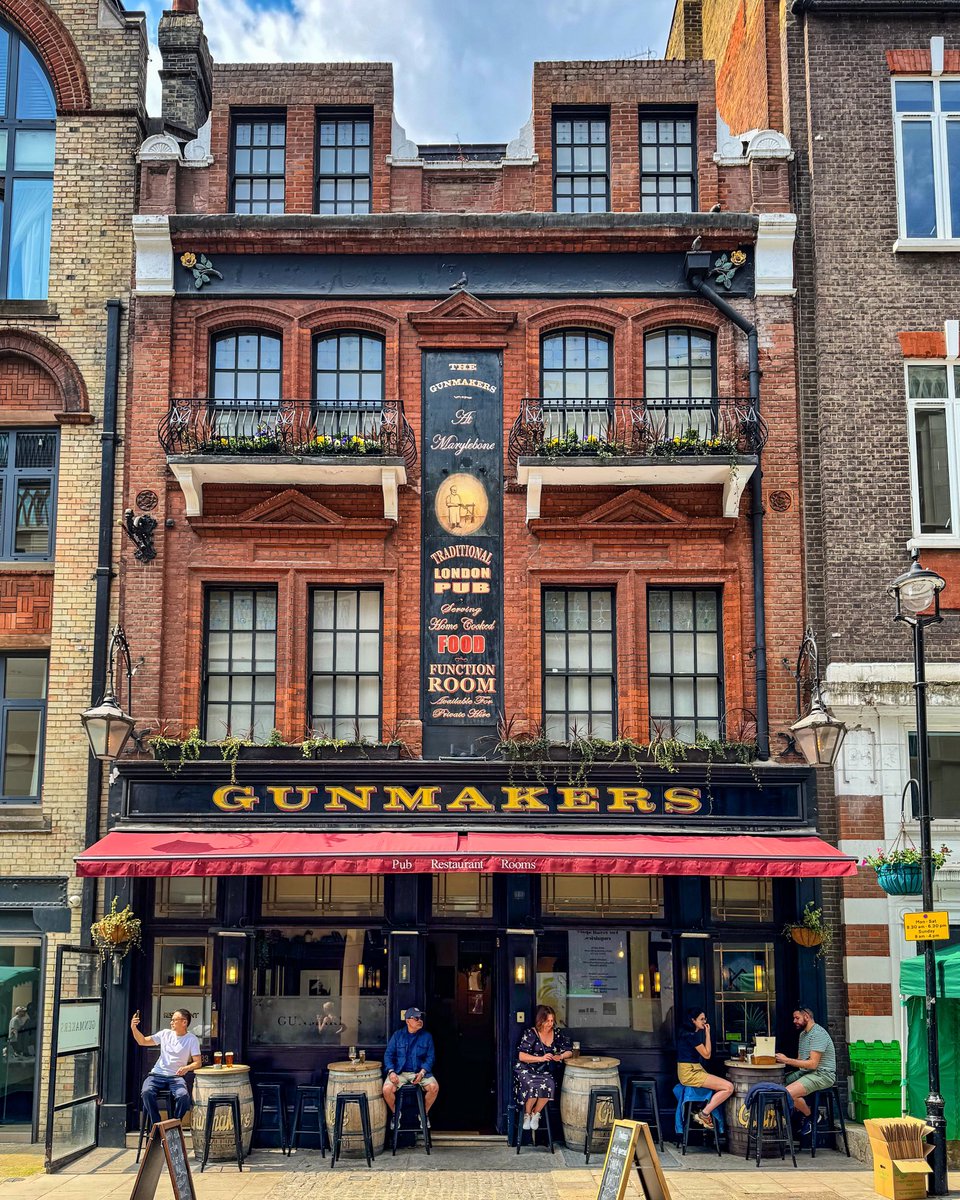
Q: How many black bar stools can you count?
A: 12